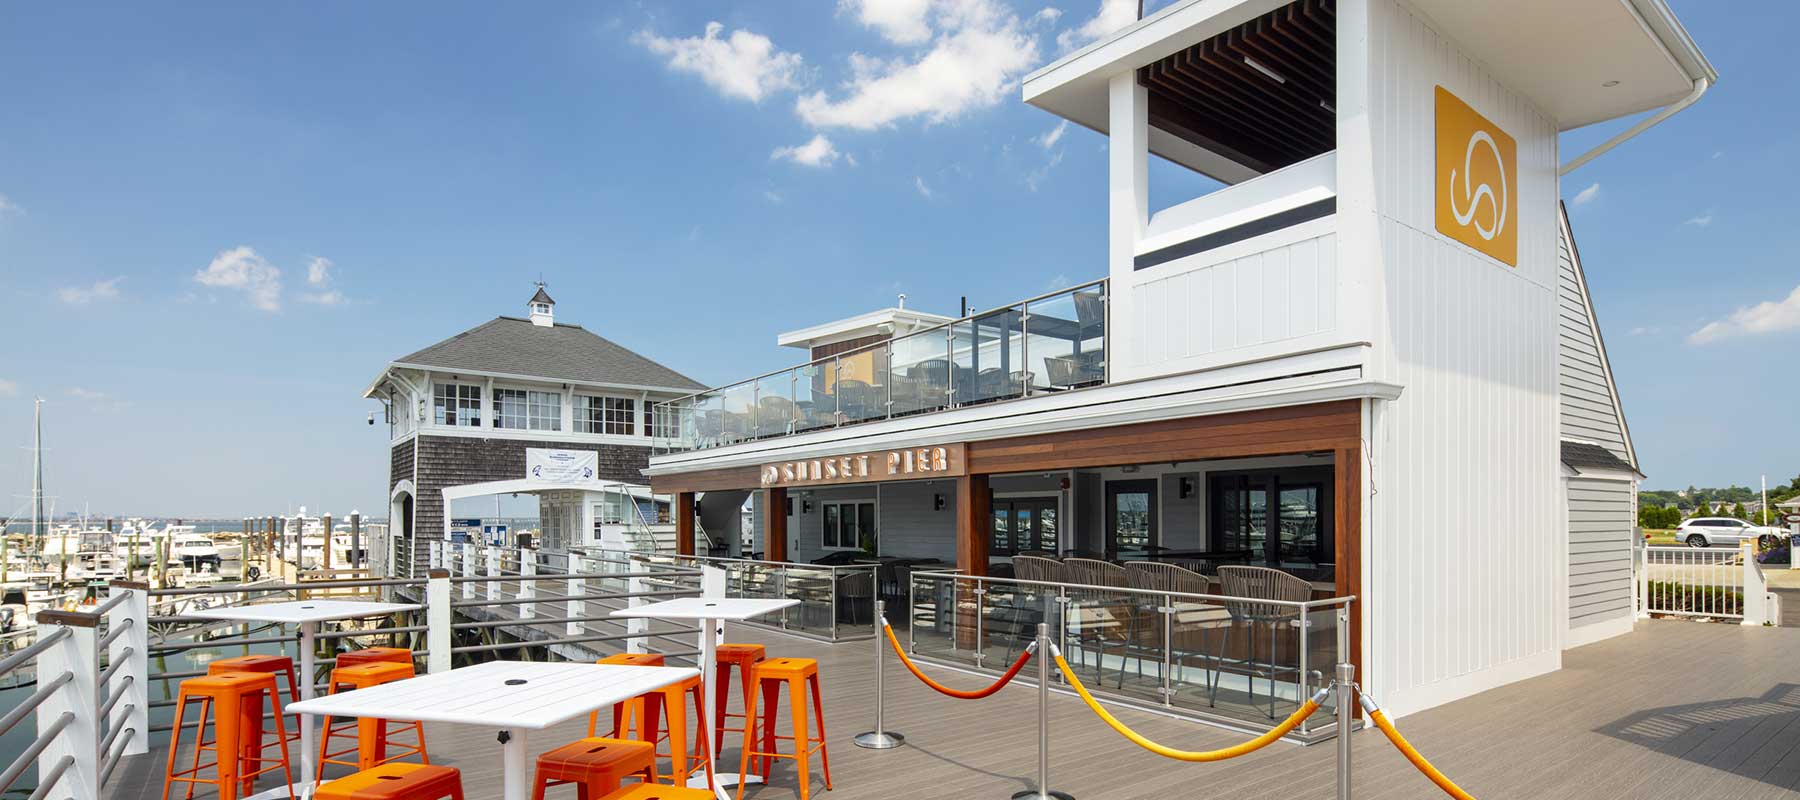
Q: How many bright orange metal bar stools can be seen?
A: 11